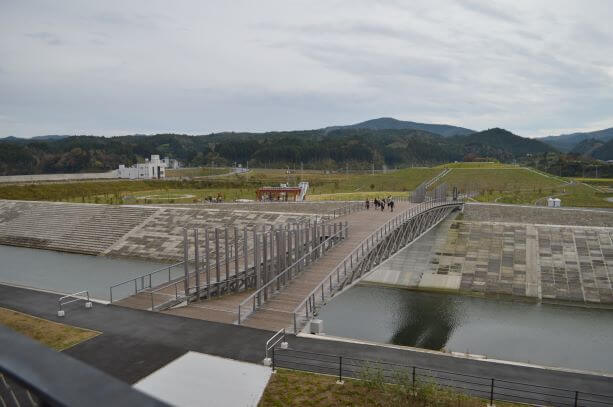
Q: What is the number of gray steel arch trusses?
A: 1